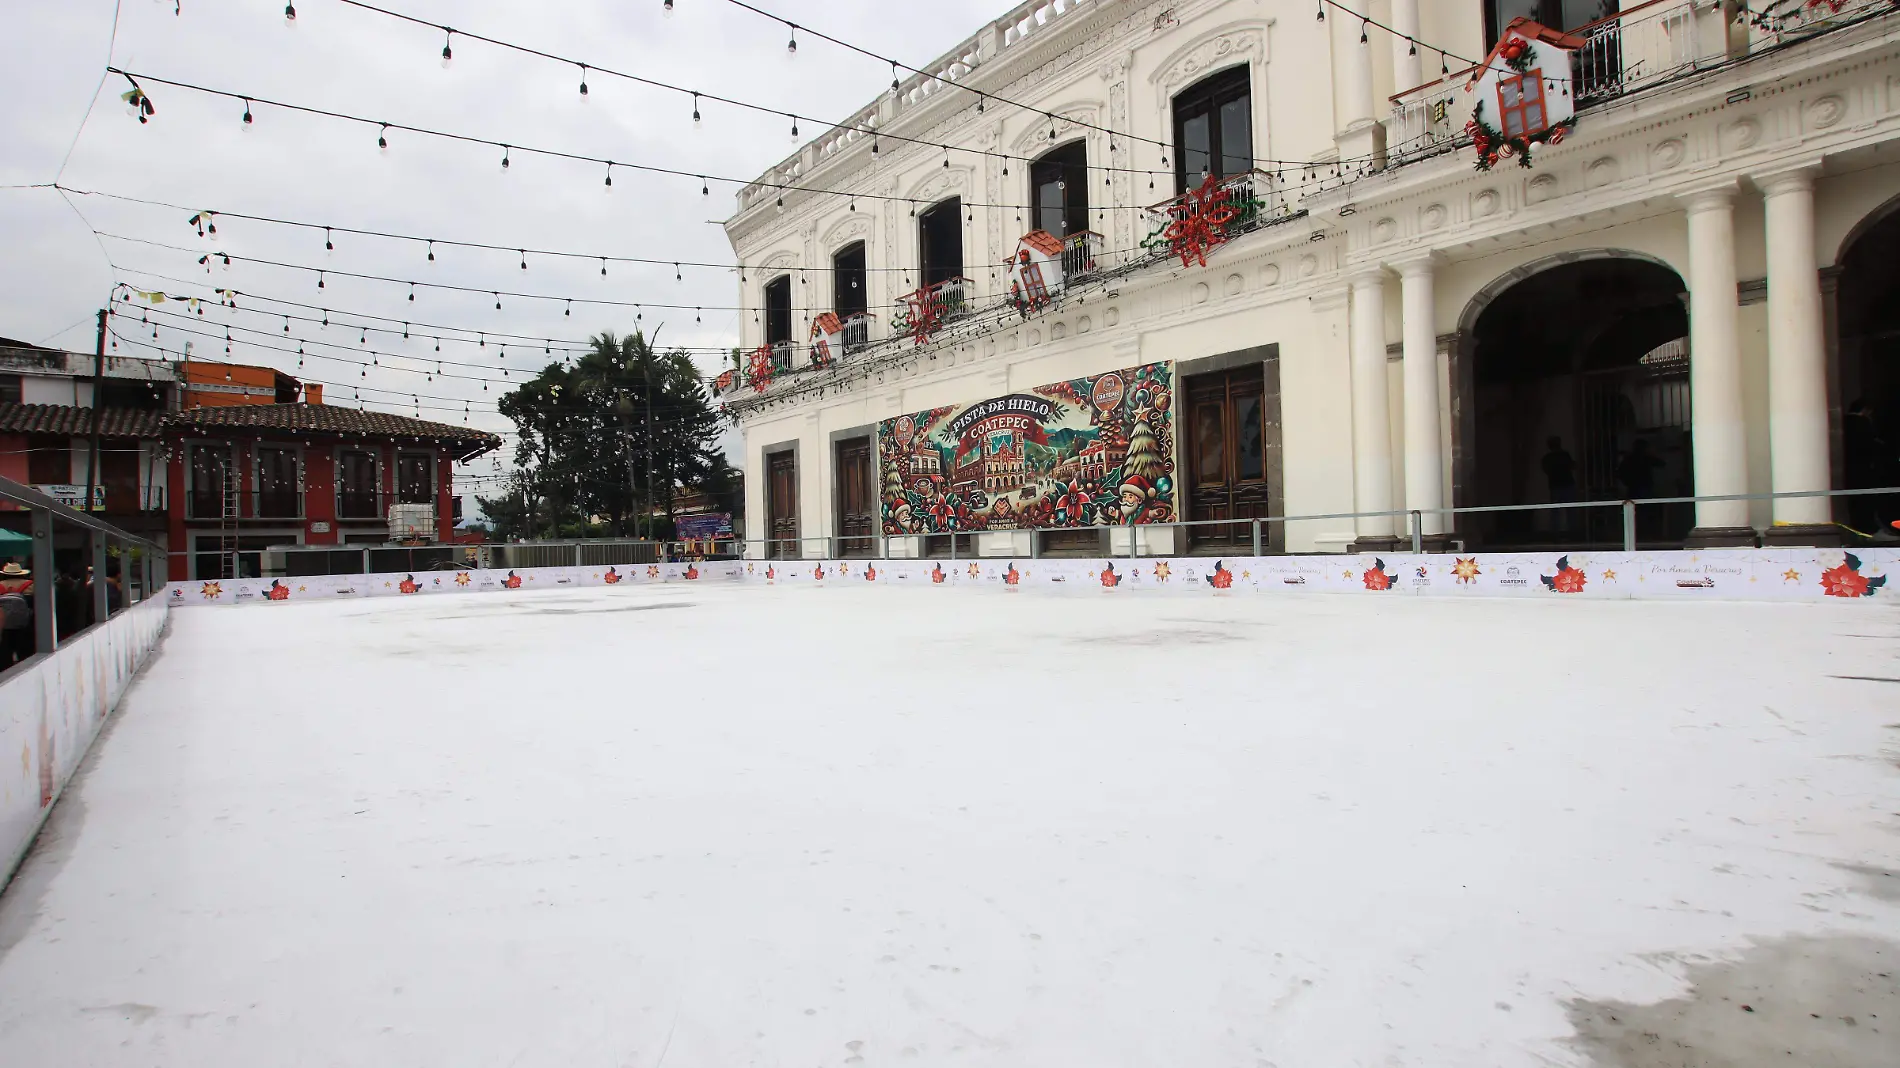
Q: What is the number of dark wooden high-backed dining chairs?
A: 0